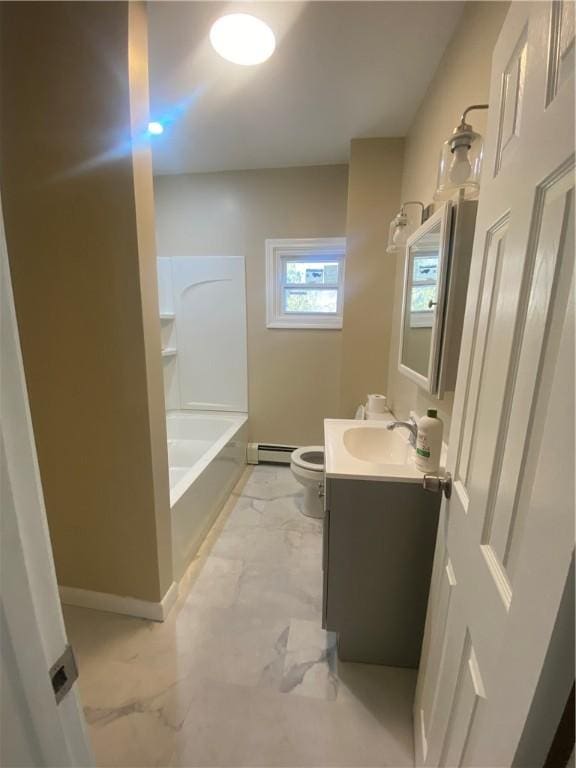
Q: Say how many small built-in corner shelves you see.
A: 2